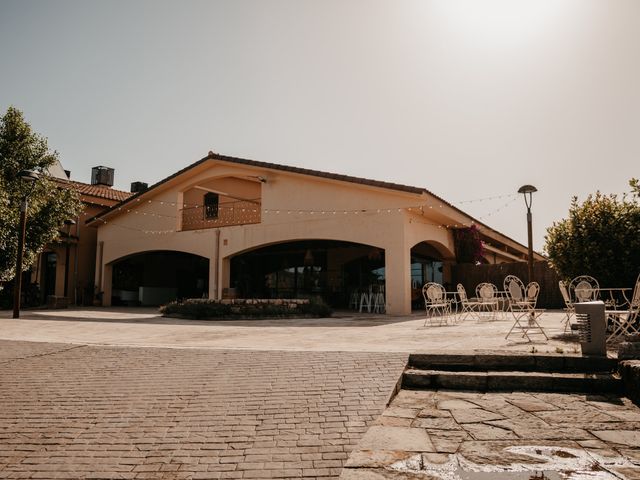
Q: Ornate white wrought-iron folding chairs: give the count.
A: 8